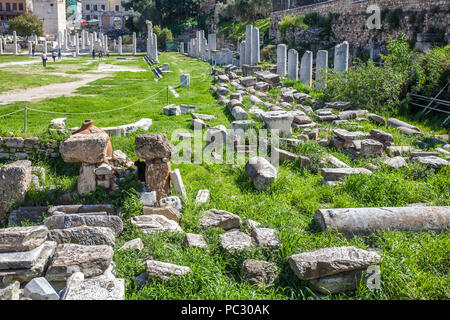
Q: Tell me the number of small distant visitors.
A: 6